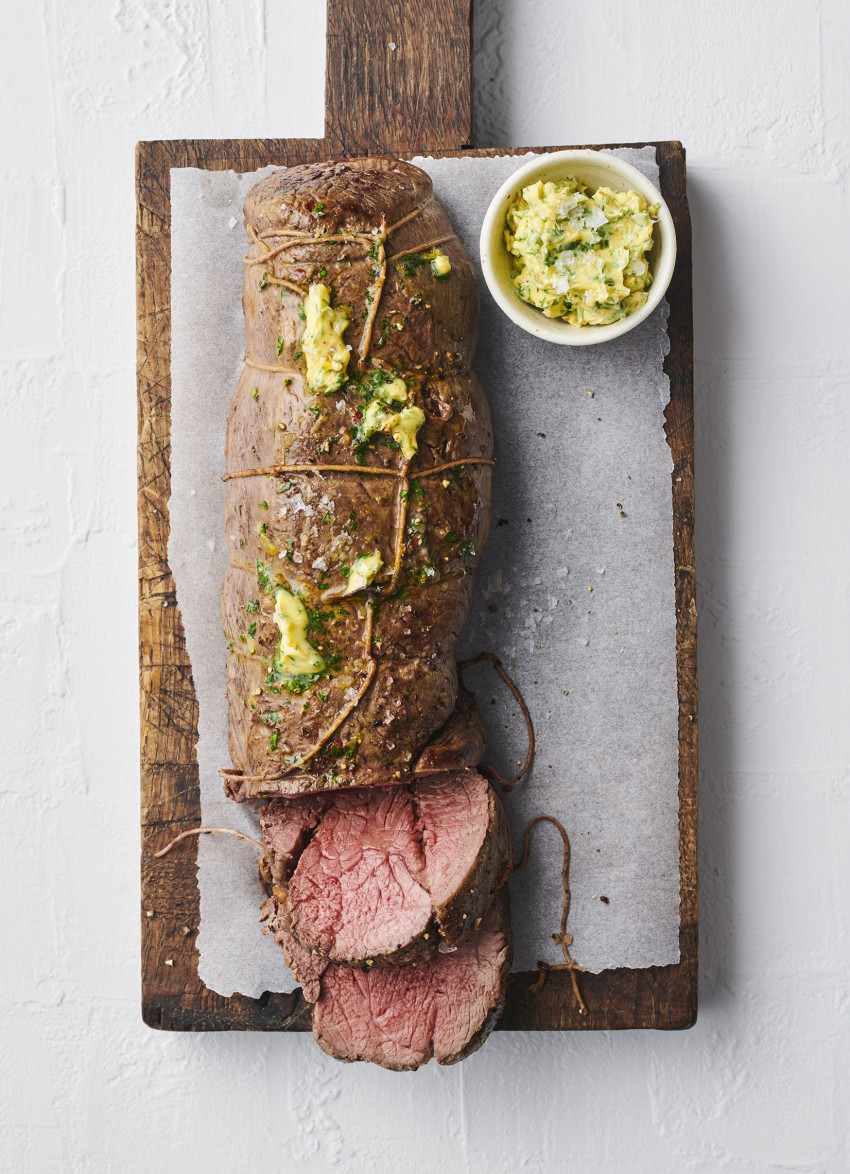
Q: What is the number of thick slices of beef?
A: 2